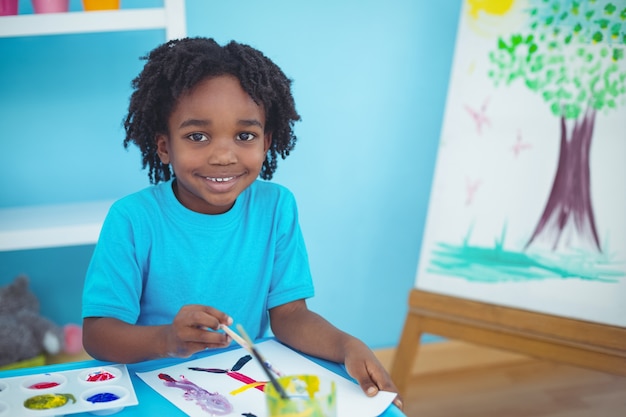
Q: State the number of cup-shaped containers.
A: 4